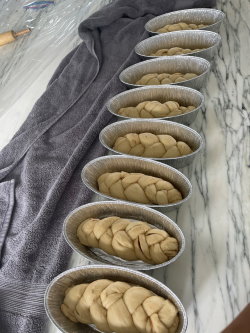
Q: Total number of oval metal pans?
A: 8